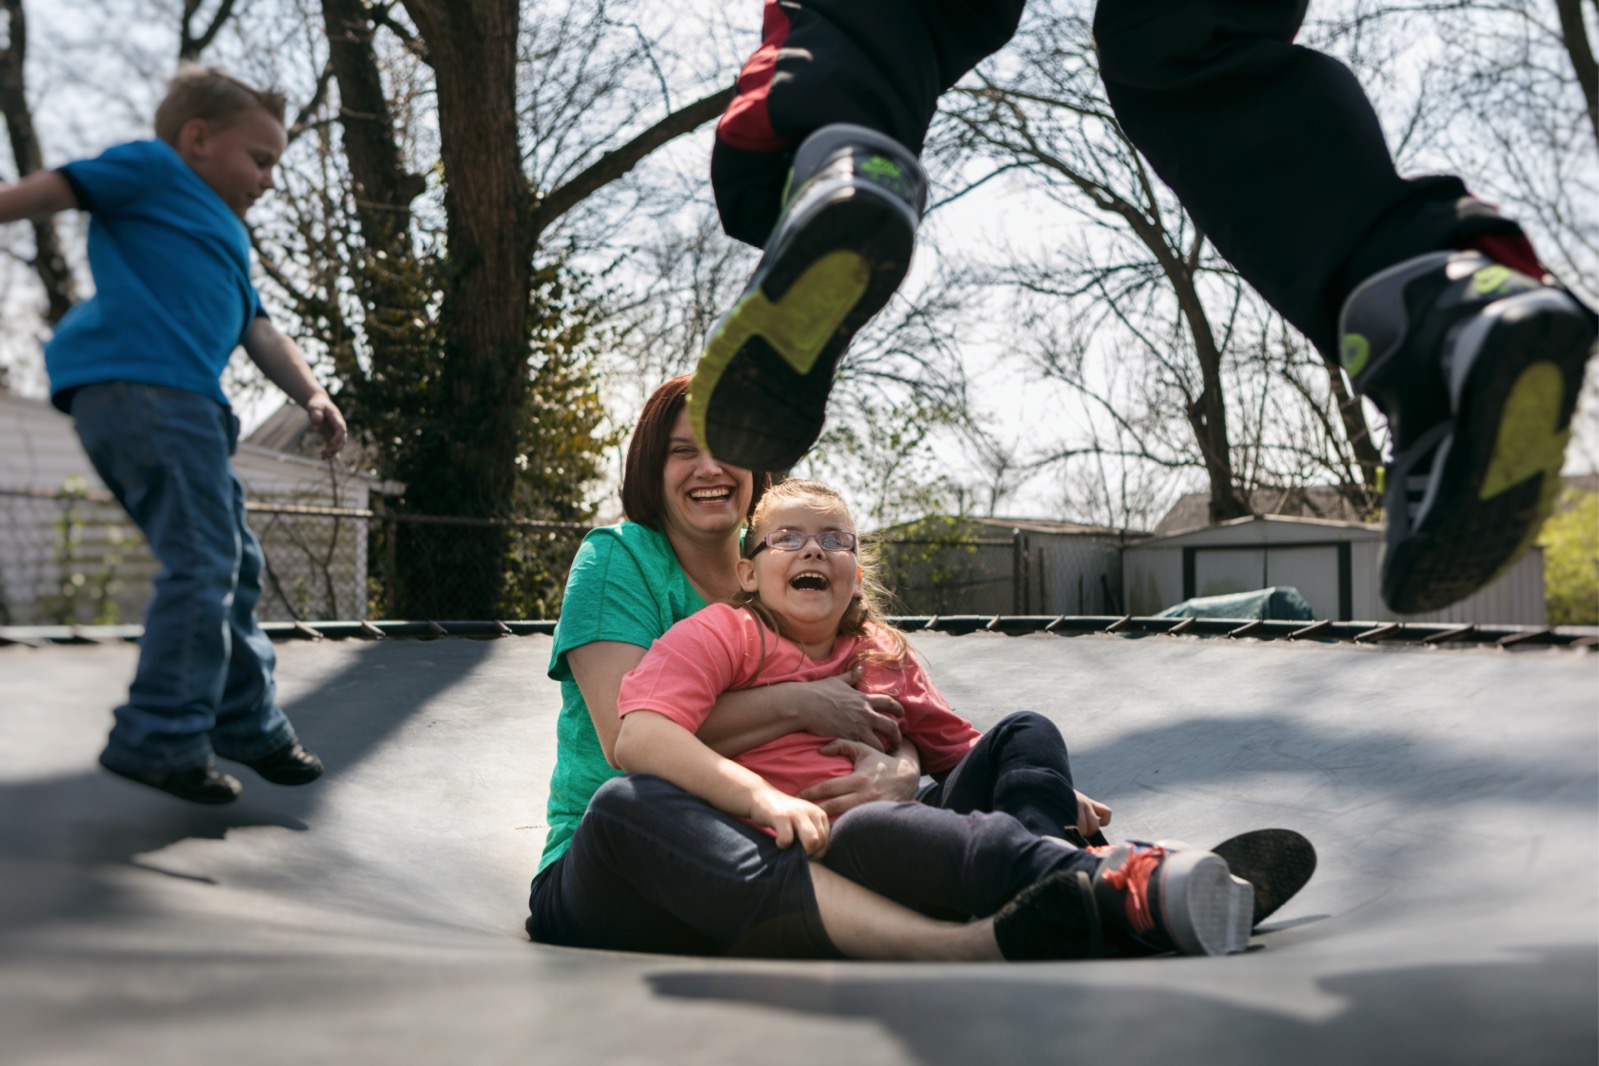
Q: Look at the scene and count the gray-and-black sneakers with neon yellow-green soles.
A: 2